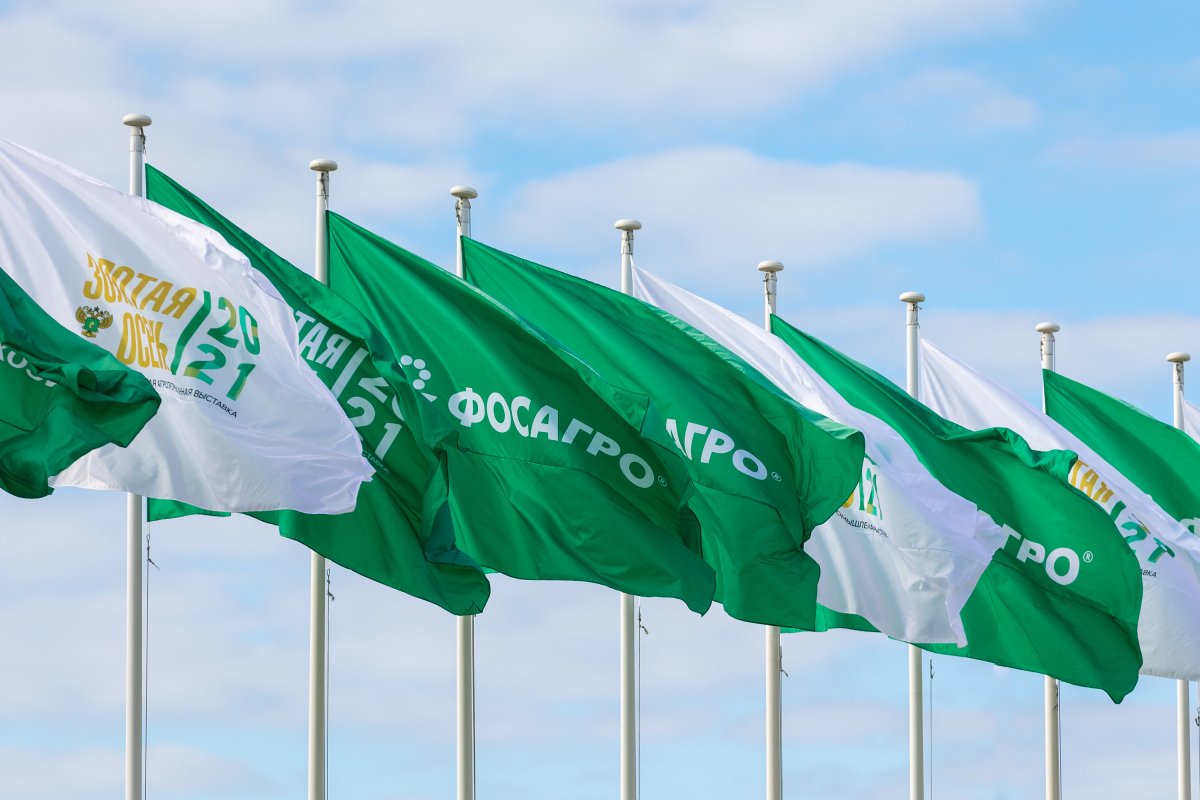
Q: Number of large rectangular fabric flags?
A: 10